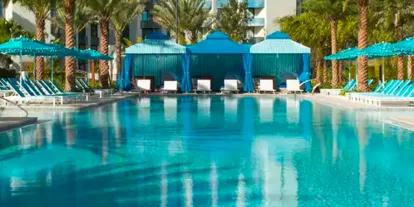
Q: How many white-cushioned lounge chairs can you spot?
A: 6